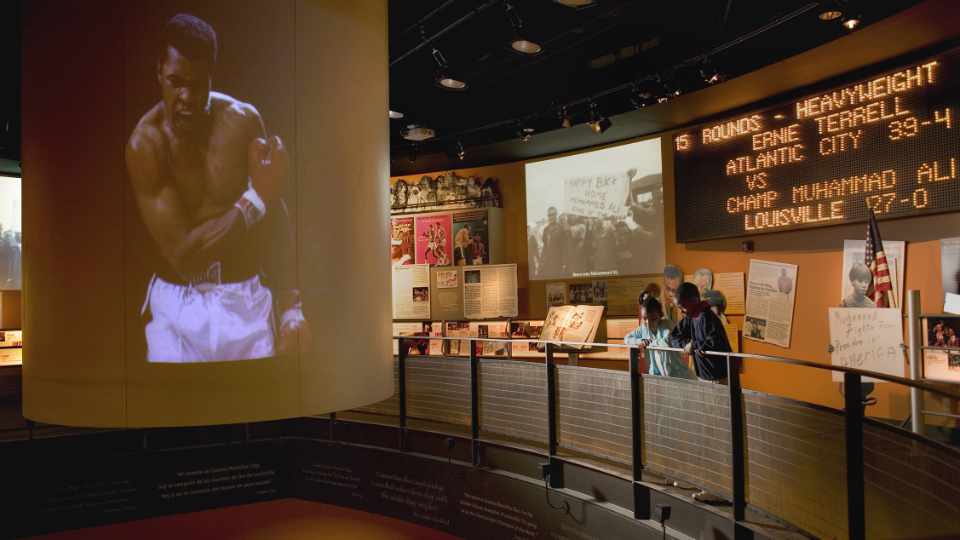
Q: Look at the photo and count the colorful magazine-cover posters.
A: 3